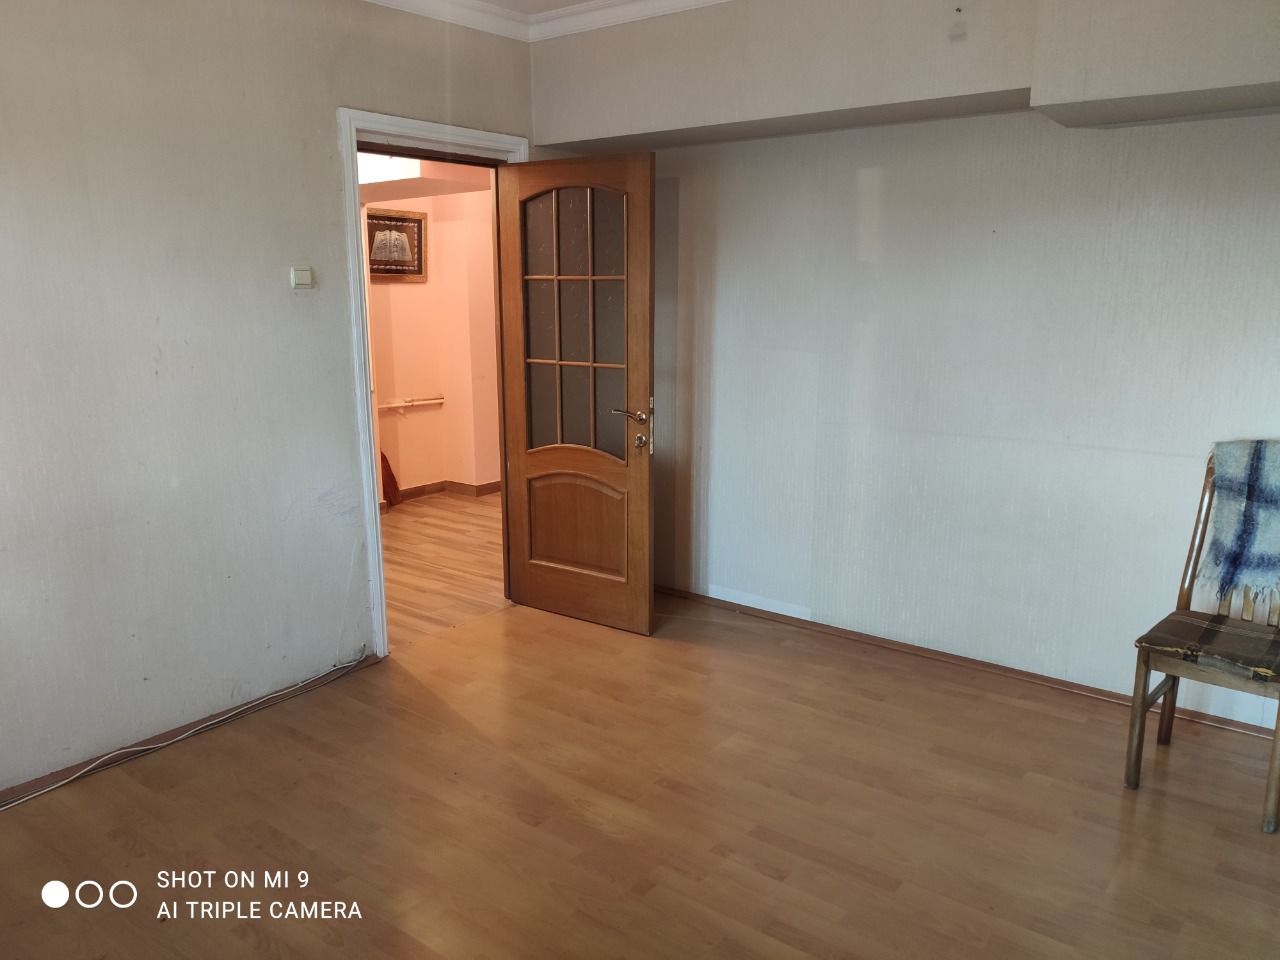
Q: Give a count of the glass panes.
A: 9